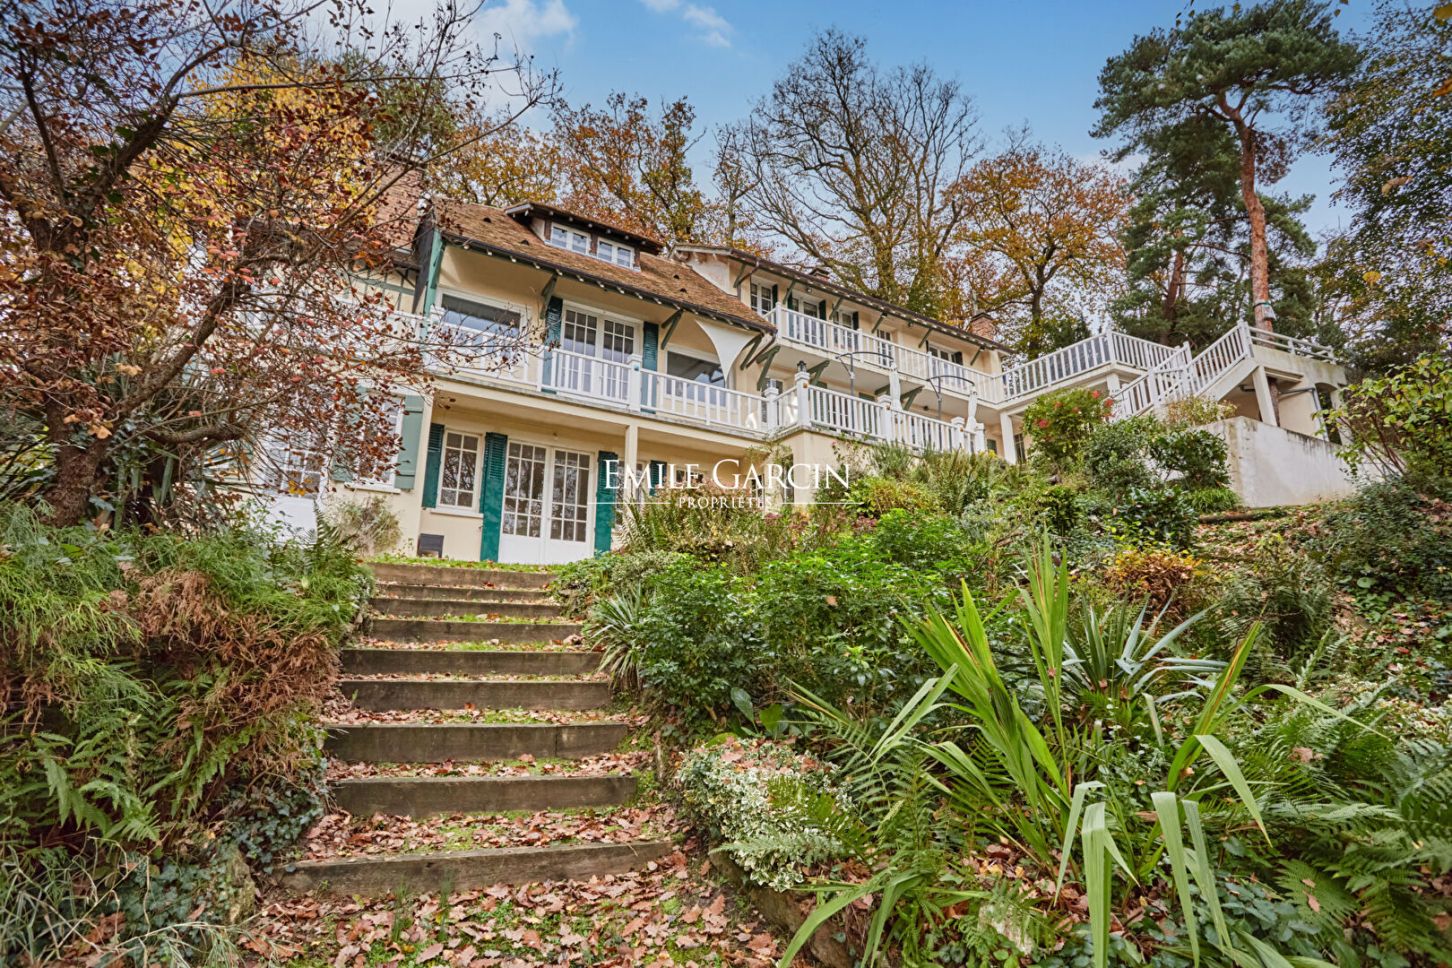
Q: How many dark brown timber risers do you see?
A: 9